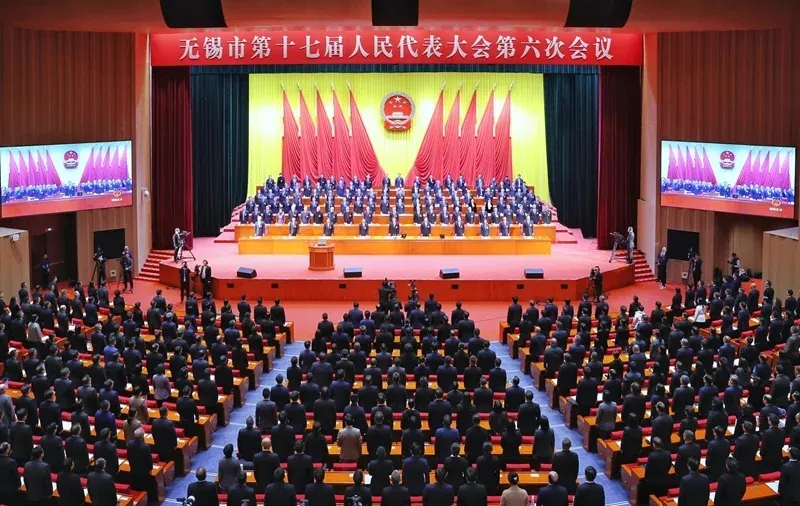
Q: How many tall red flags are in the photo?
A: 10